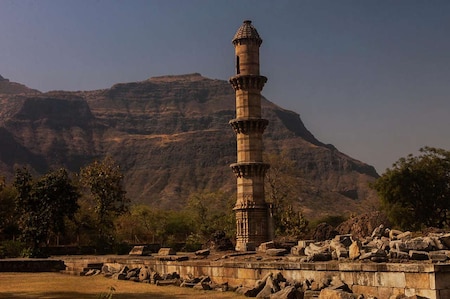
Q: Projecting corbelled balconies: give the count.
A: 3